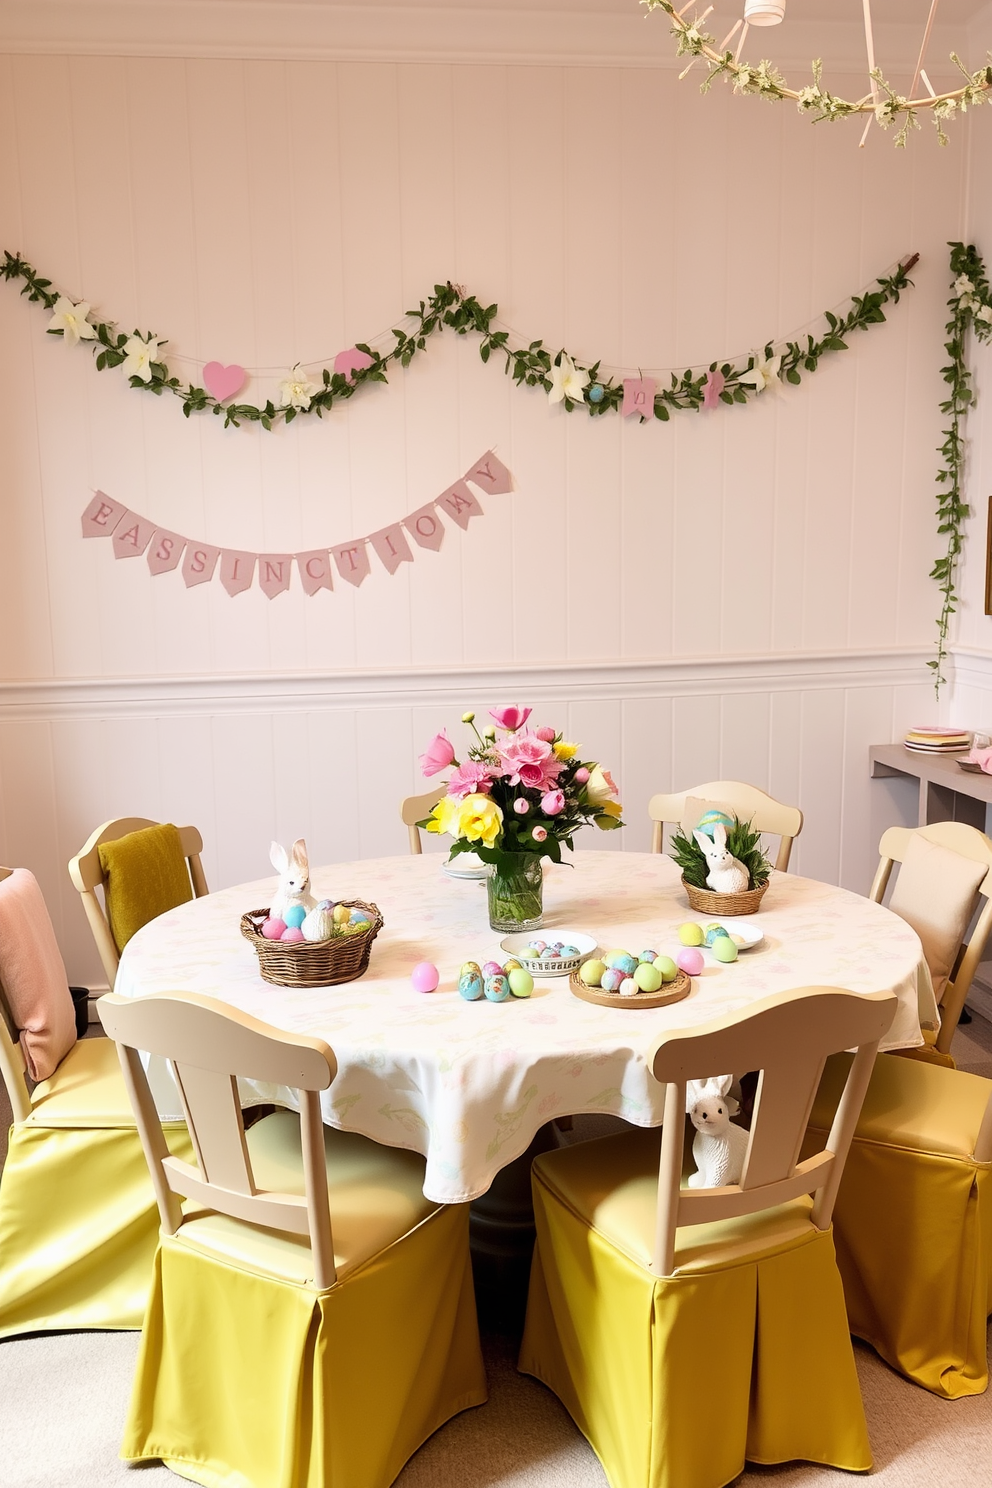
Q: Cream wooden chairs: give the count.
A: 8